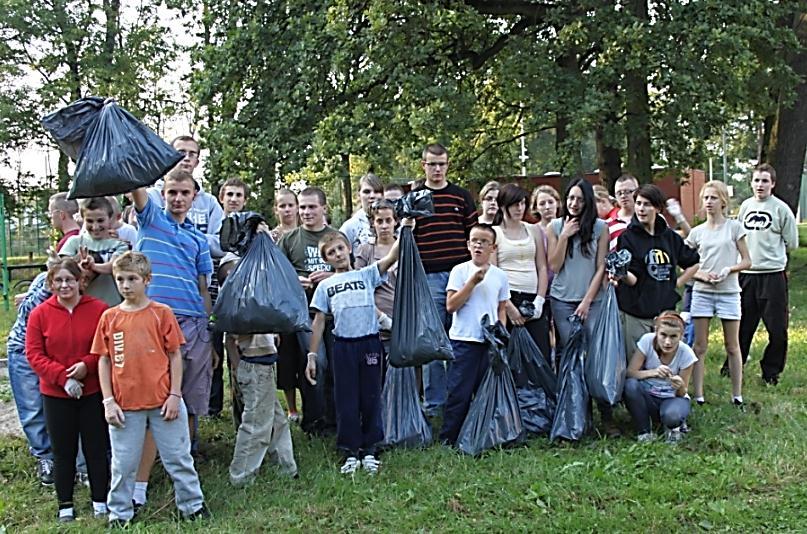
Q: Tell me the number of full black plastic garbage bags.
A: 8